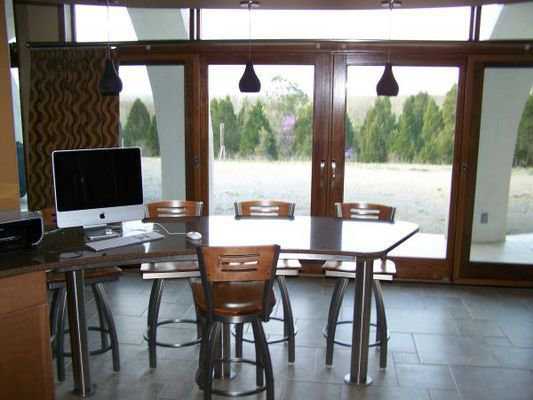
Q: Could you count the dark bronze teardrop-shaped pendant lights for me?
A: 3